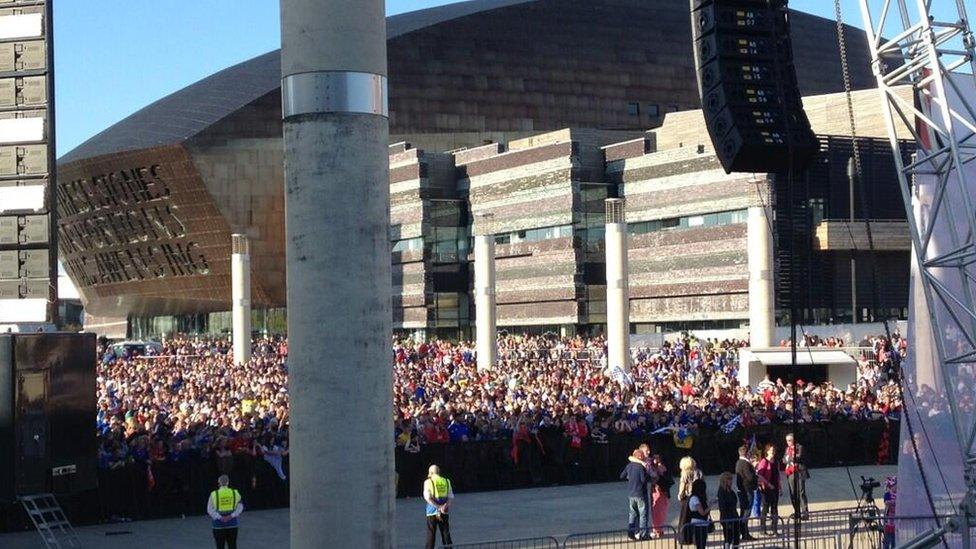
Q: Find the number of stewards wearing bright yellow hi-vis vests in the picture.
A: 2